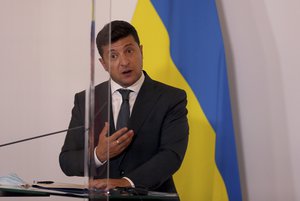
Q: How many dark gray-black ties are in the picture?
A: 1